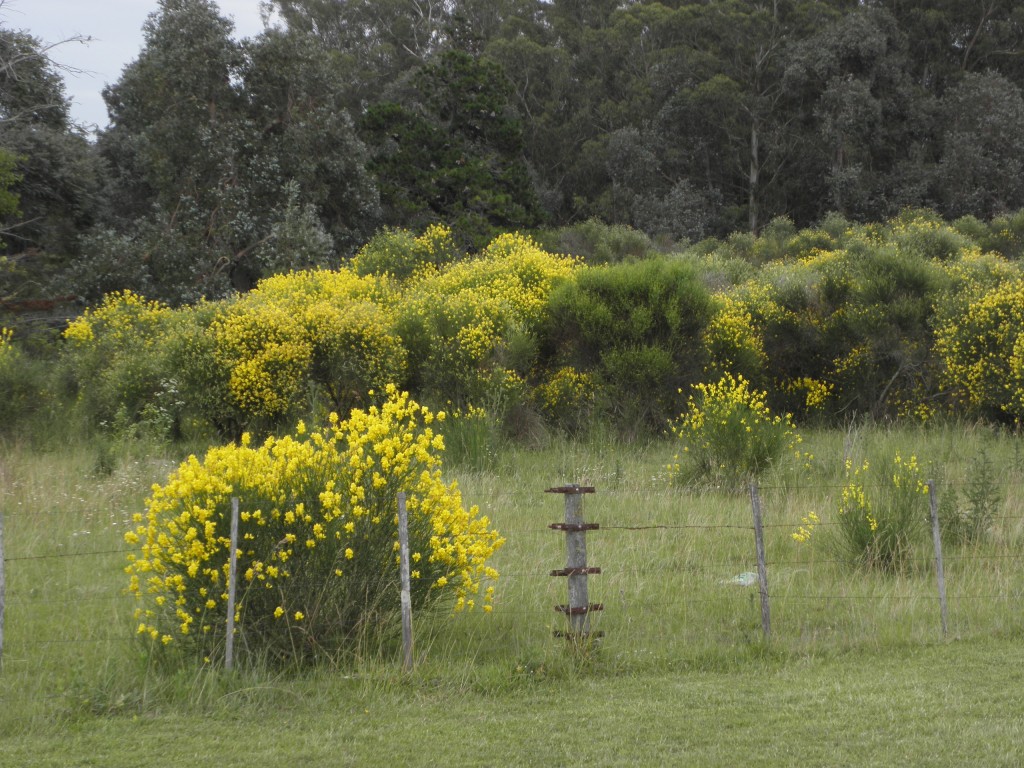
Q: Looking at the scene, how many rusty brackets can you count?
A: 5